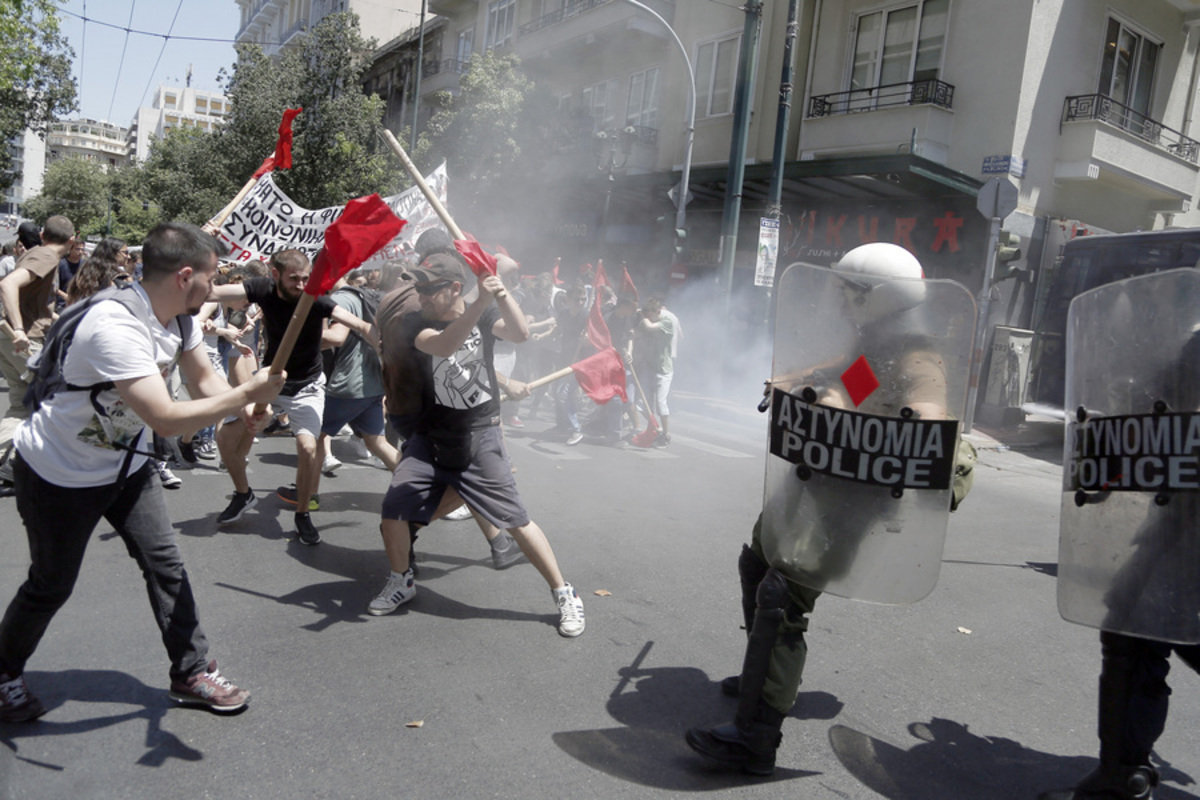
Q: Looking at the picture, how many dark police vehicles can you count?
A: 1